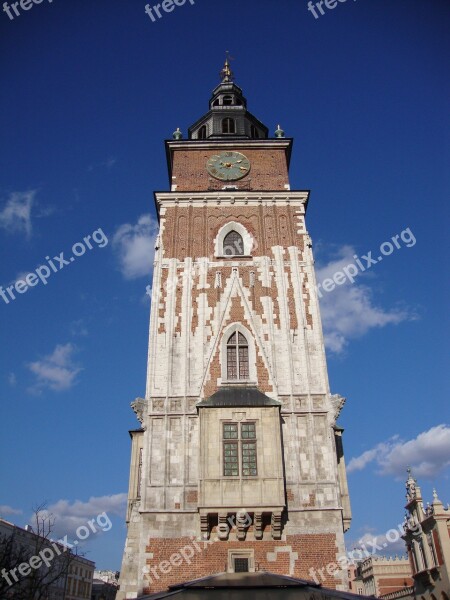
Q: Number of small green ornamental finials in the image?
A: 2